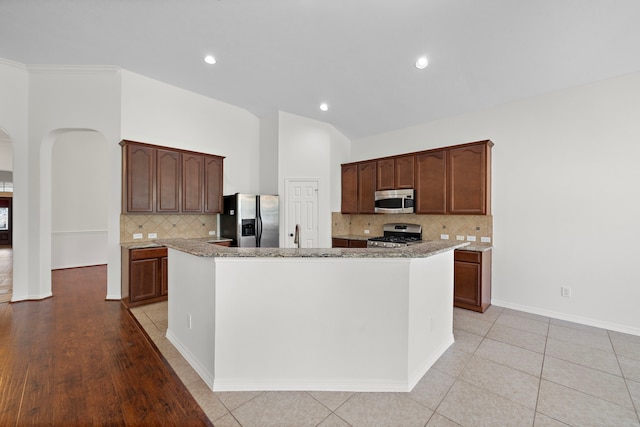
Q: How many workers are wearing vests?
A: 0